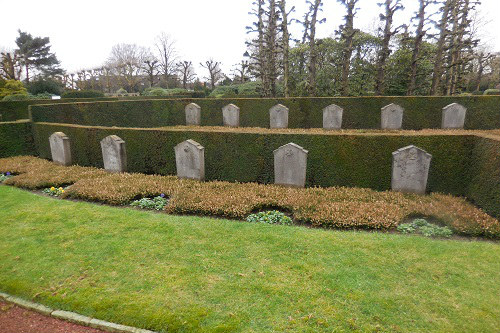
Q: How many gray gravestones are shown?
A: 11